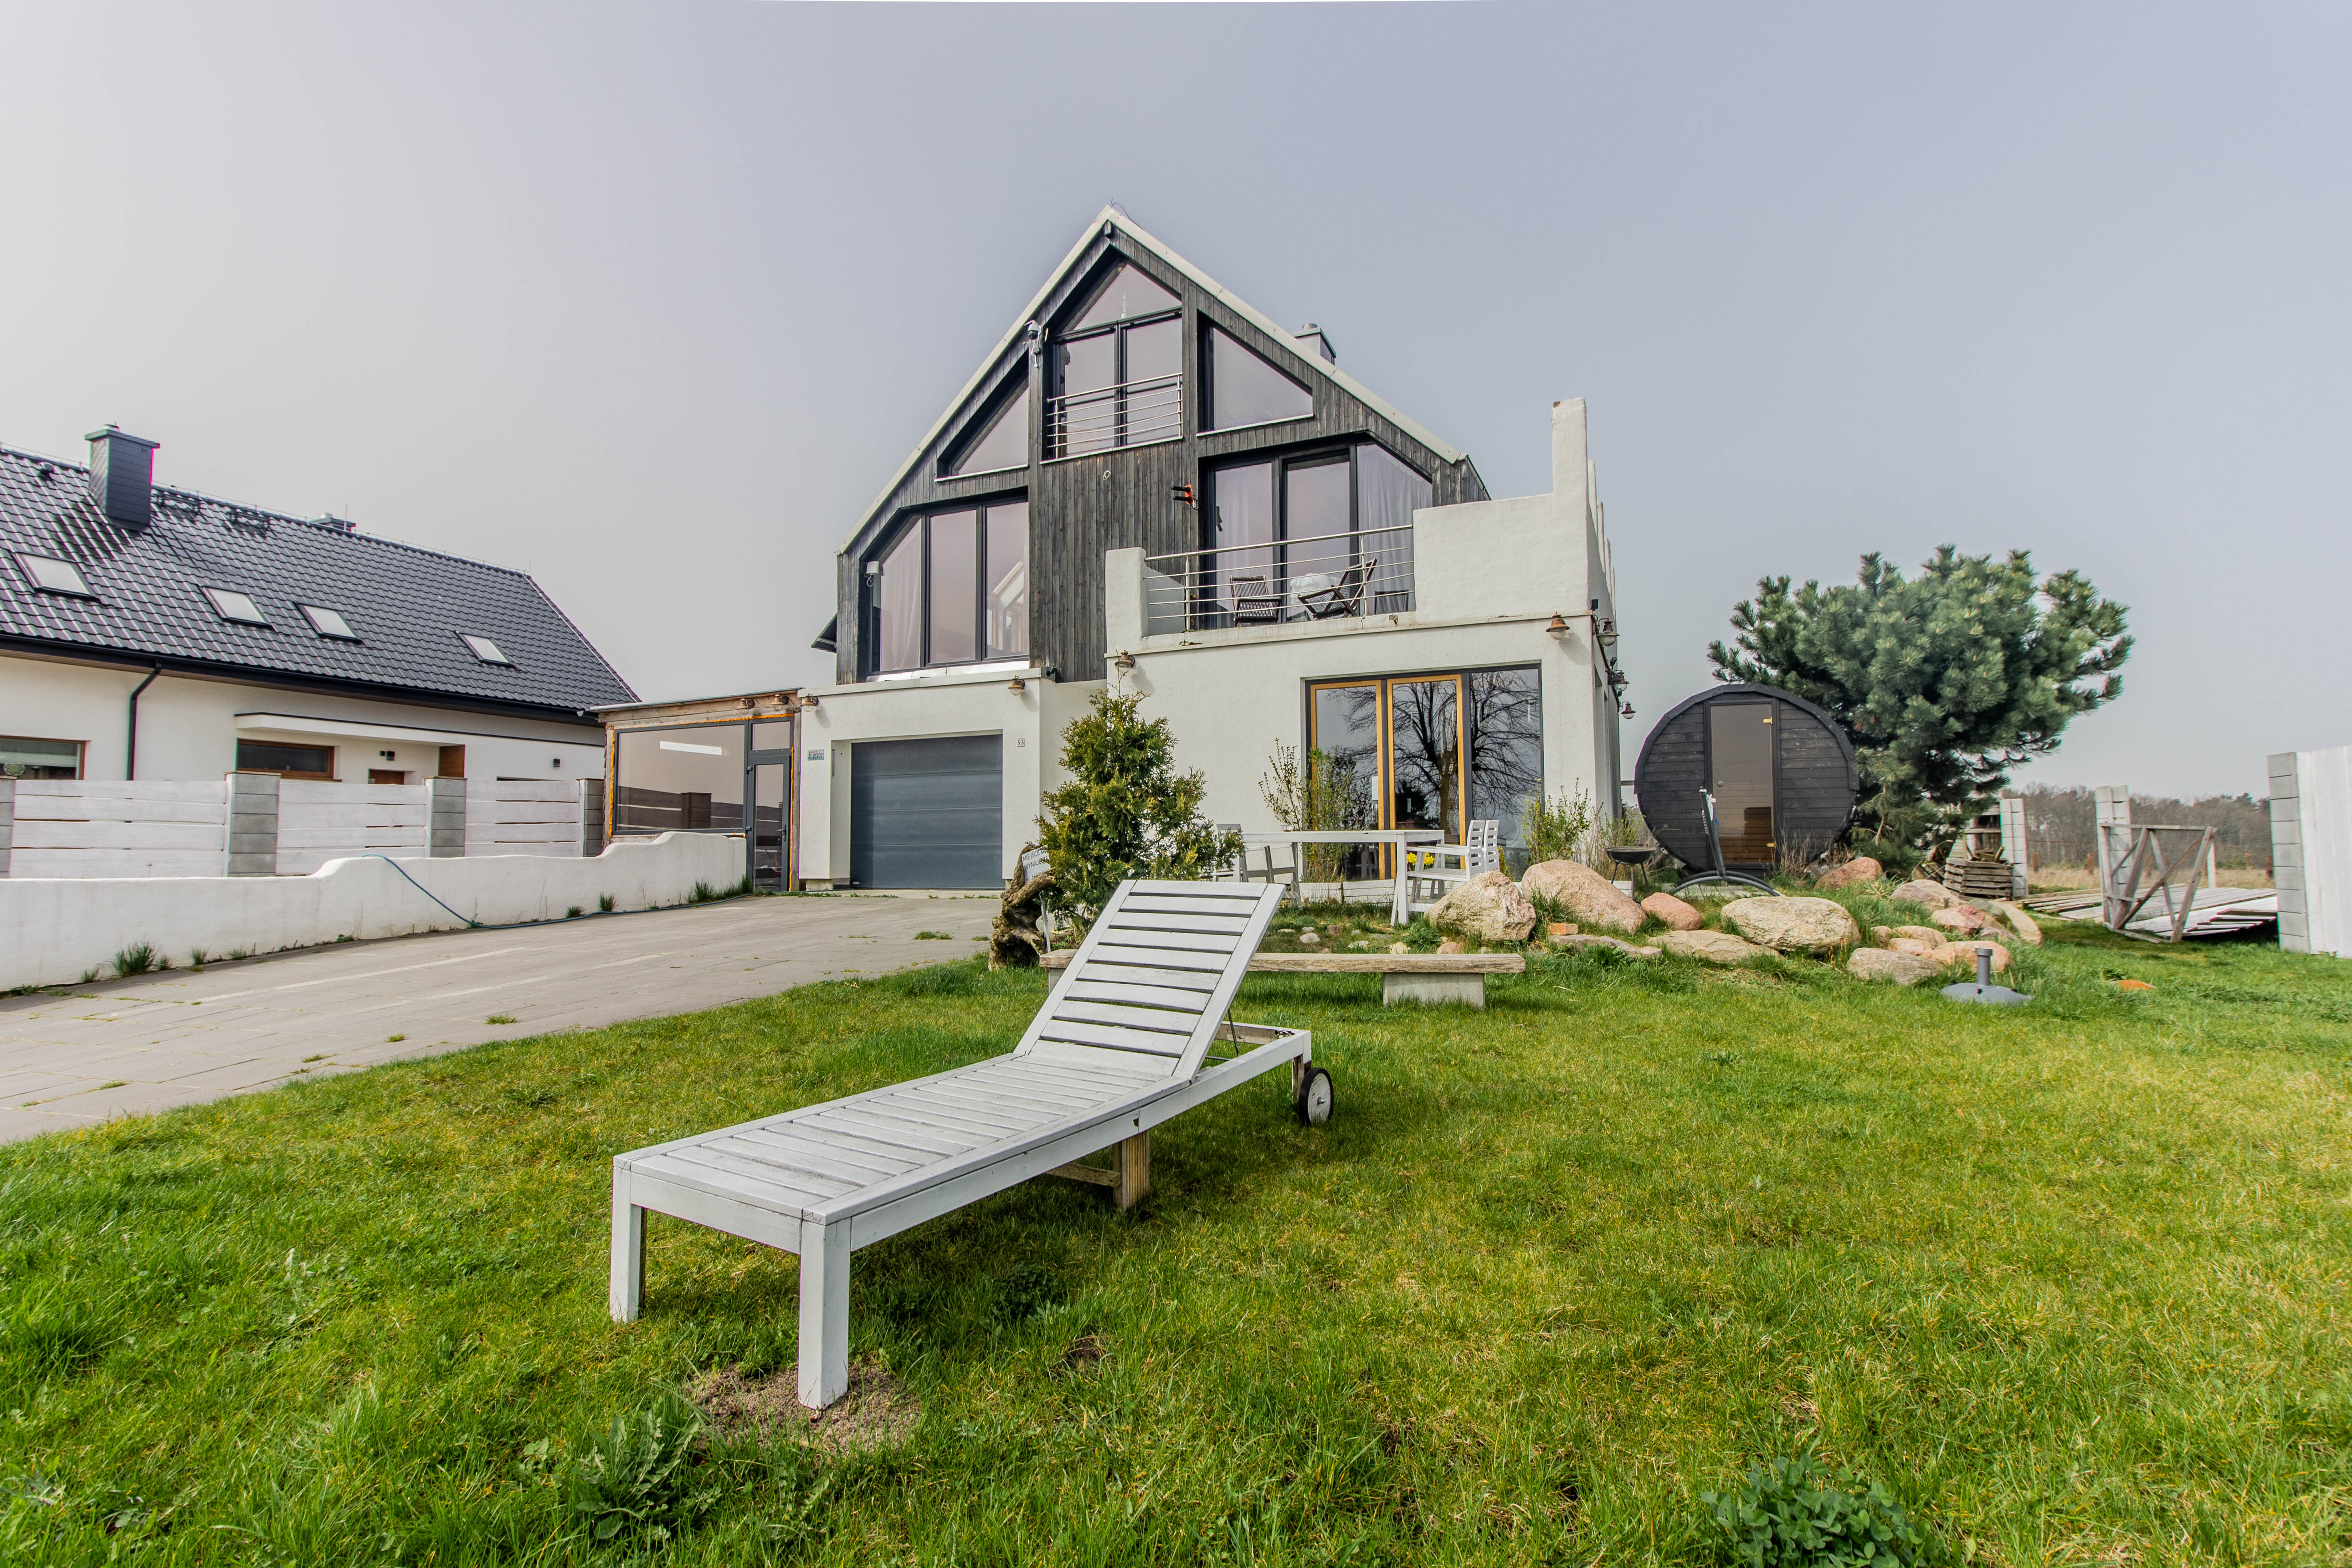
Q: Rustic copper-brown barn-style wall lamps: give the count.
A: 9